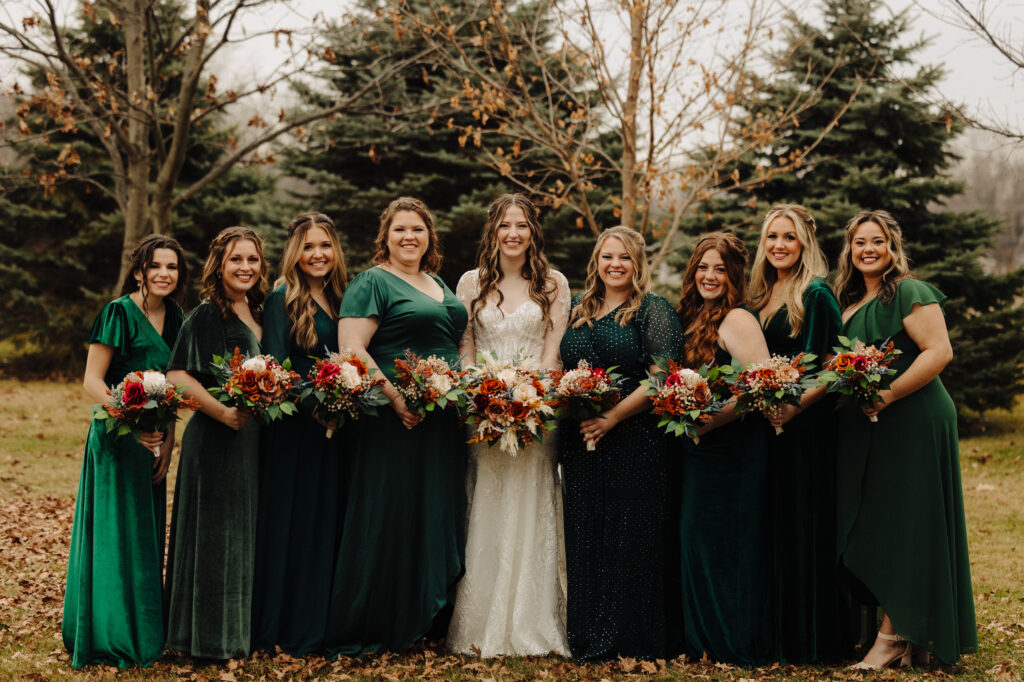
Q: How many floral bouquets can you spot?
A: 9